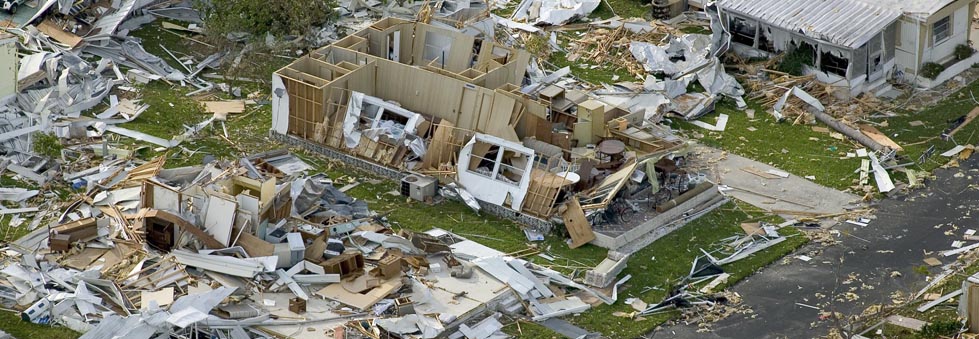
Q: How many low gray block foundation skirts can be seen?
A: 1